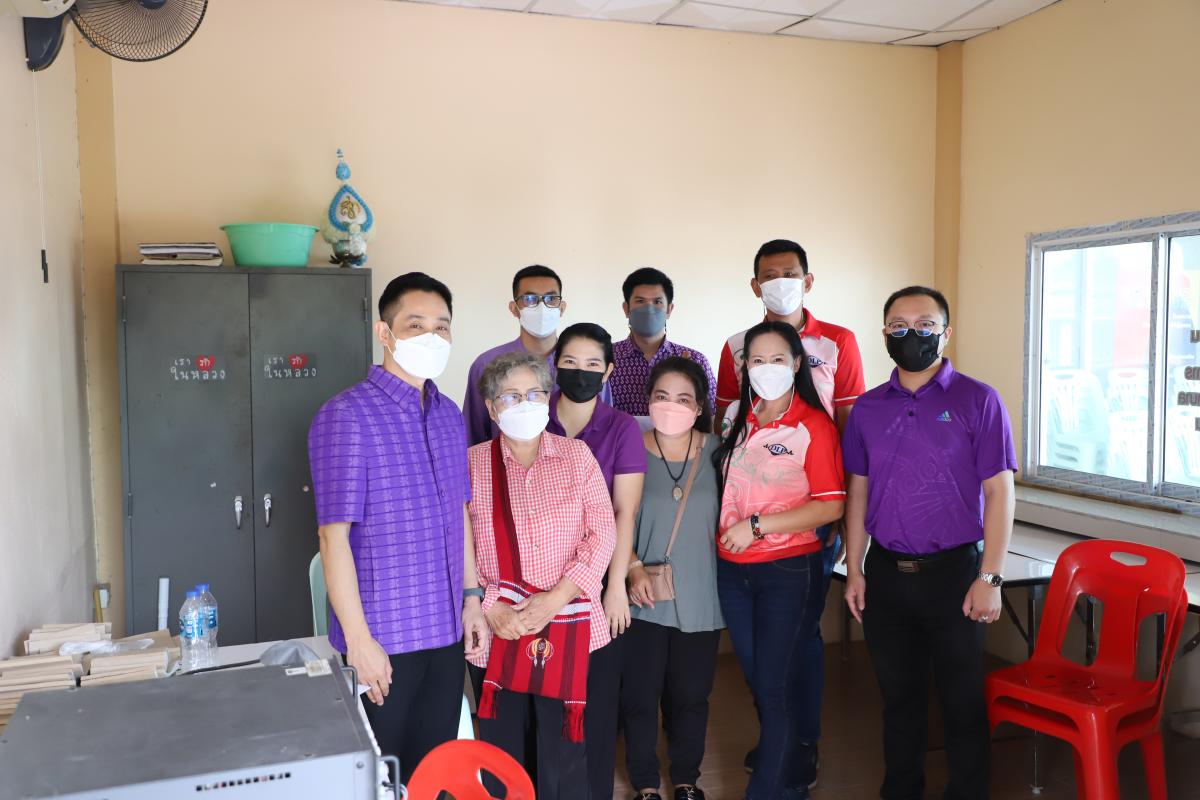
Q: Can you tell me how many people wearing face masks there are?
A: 9